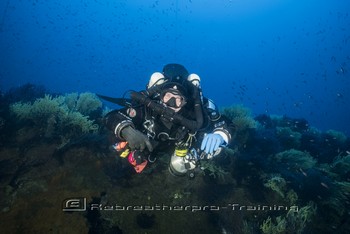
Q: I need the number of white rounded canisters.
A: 2